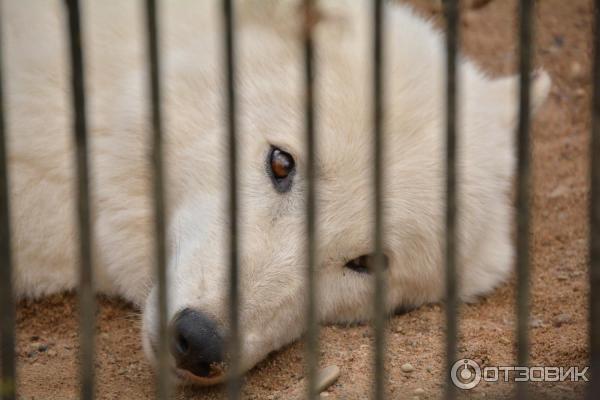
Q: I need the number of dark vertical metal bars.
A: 9